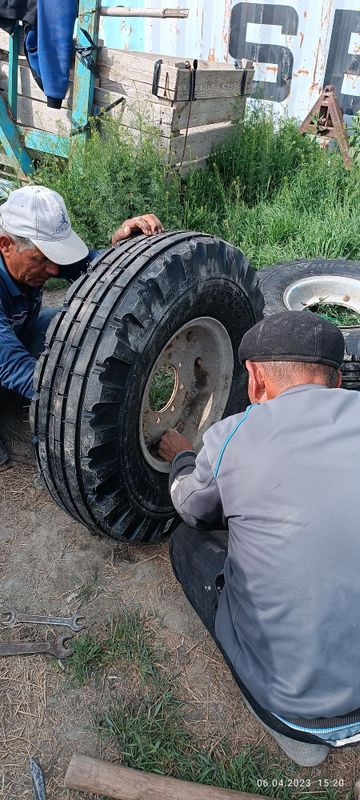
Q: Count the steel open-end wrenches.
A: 2